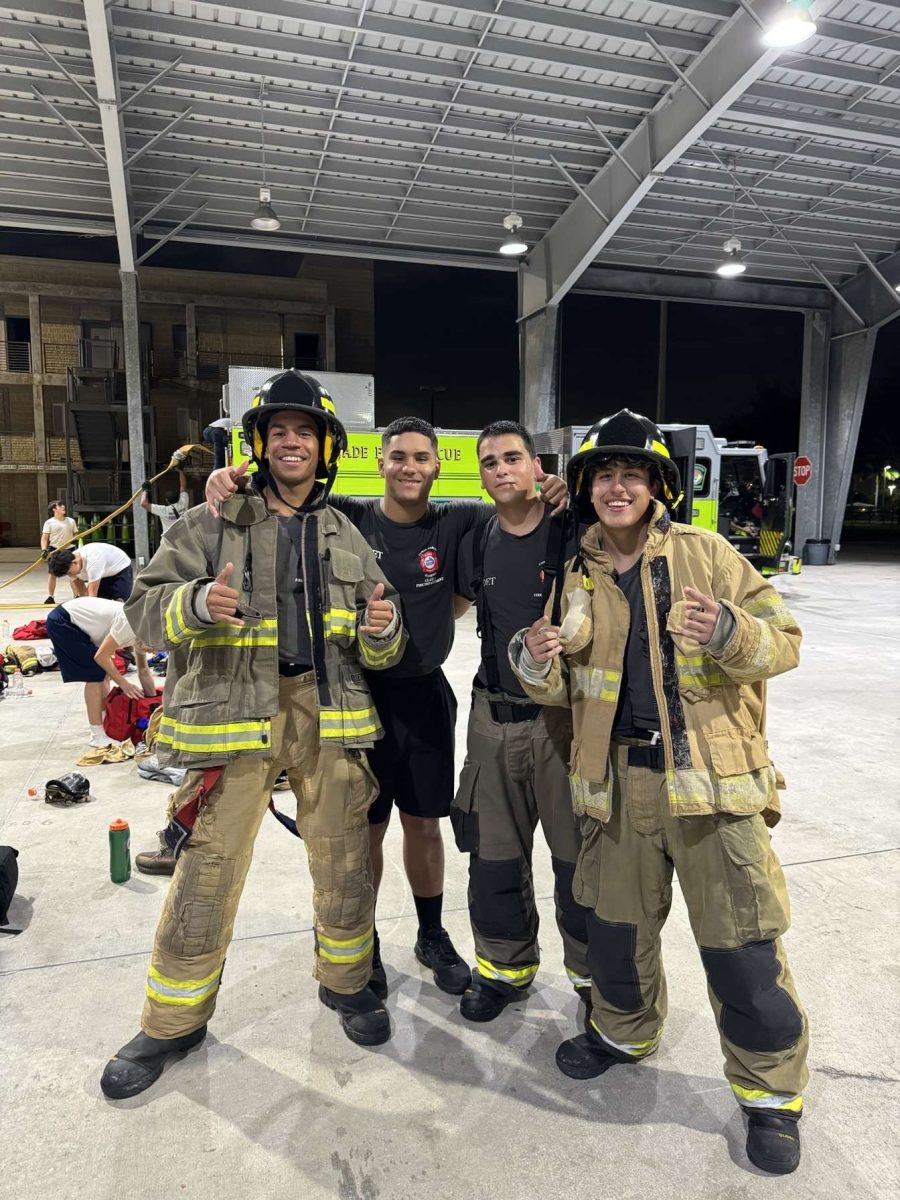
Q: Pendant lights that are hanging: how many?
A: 4